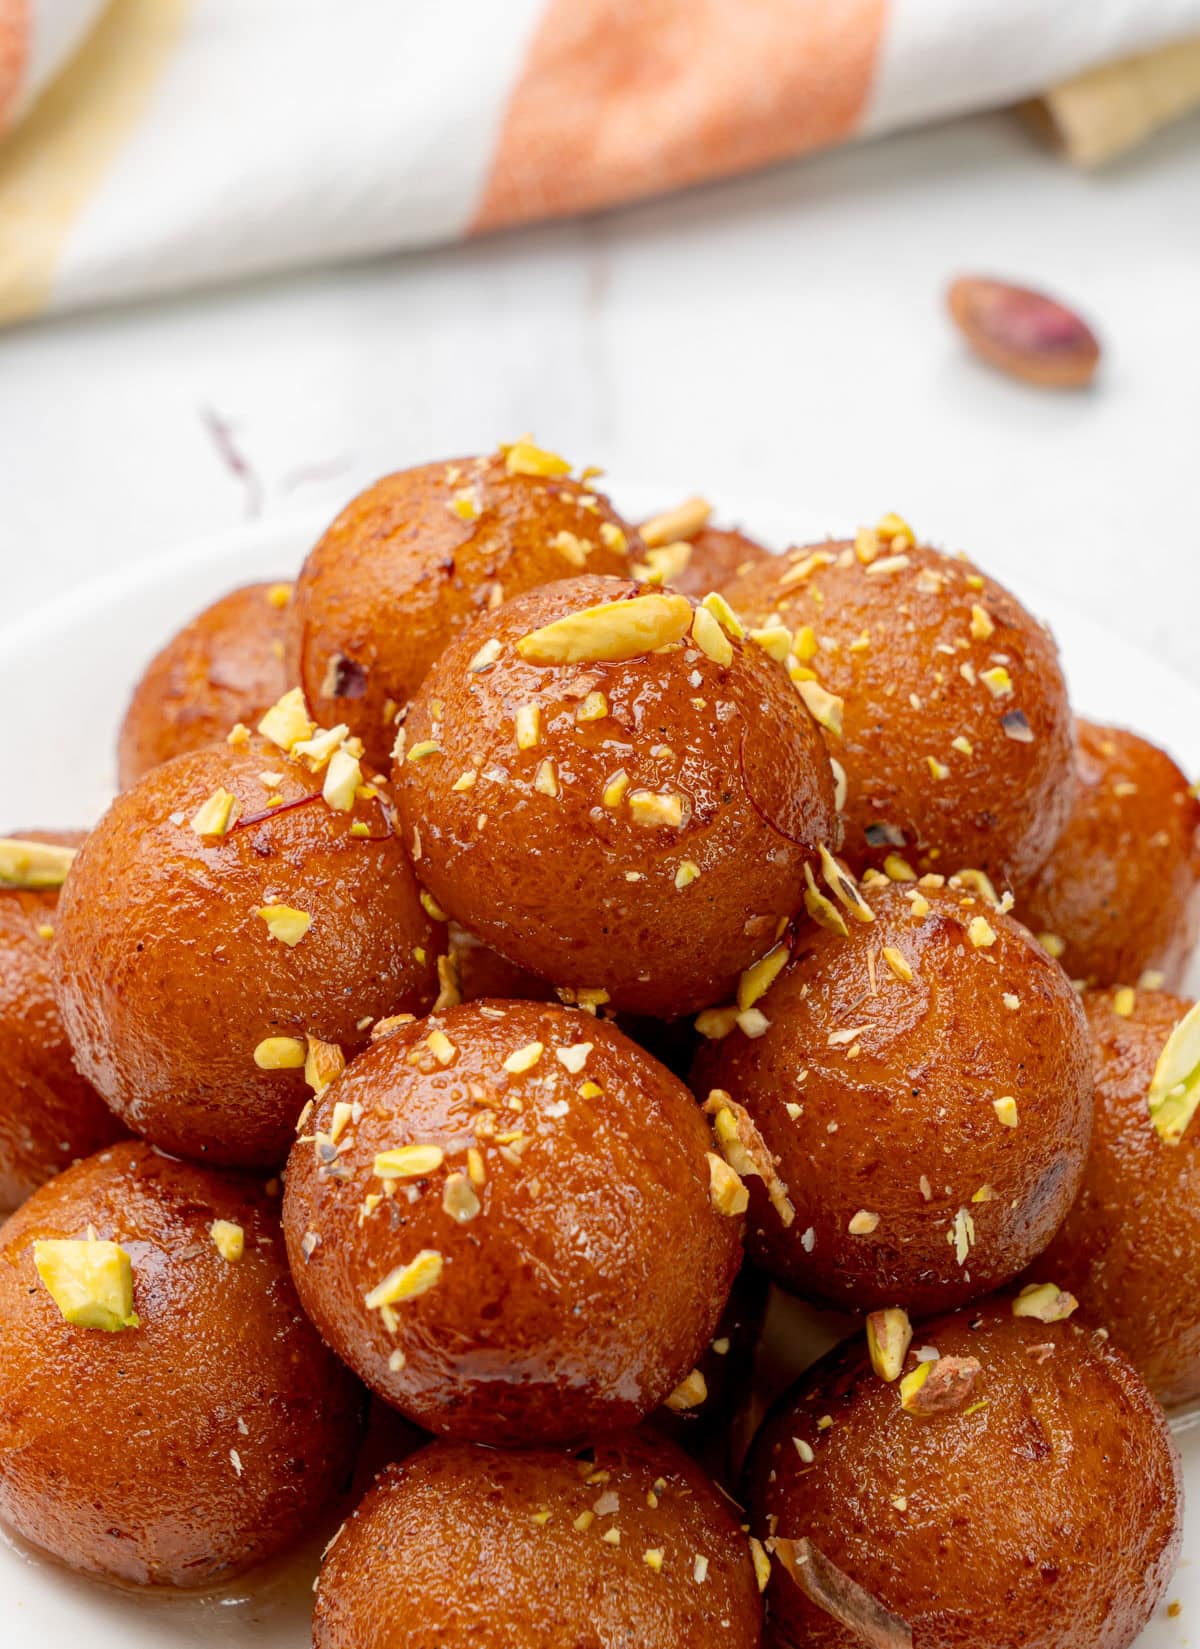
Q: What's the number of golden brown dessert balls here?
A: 14